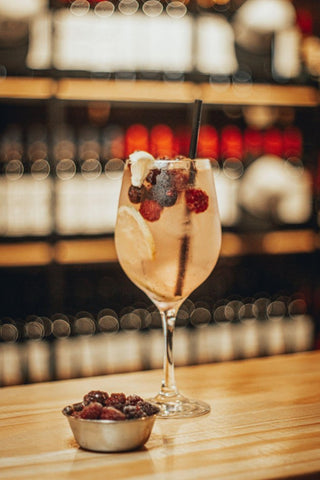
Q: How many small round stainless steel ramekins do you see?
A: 1